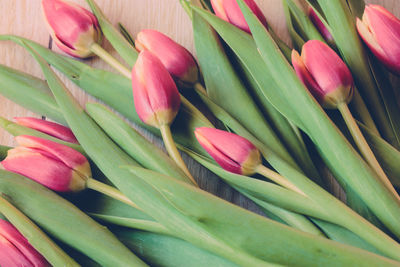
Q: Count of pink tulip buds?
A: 11